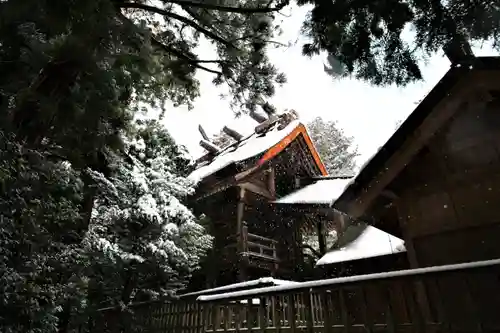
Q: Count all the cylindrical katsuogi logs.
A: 3